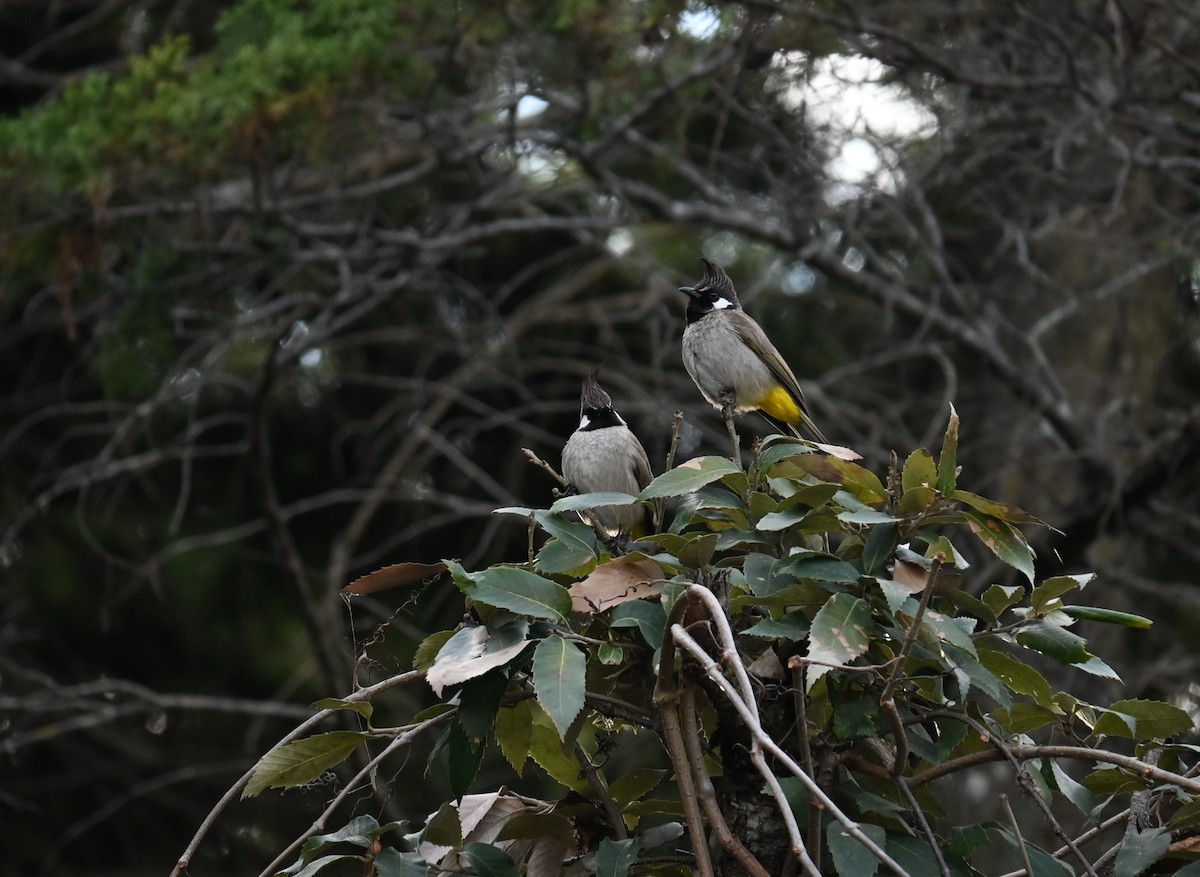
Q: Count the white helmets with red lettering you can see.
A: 0